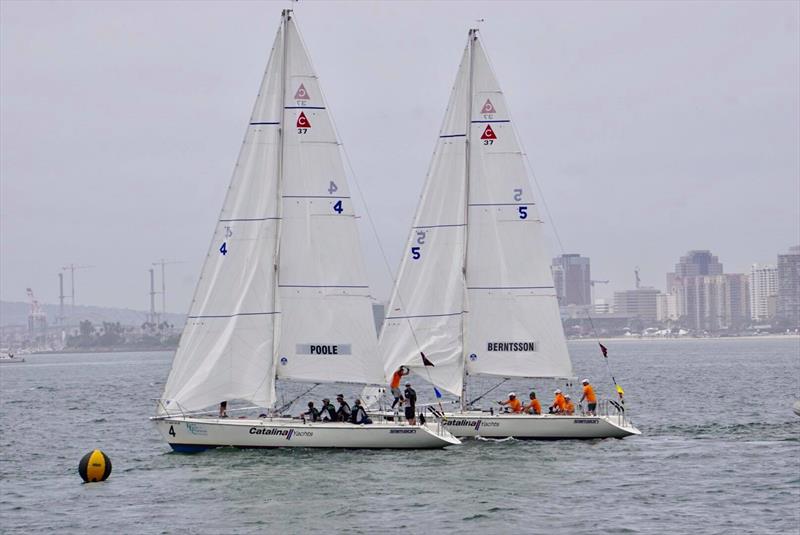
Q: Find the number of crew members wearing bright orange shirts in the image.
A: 6